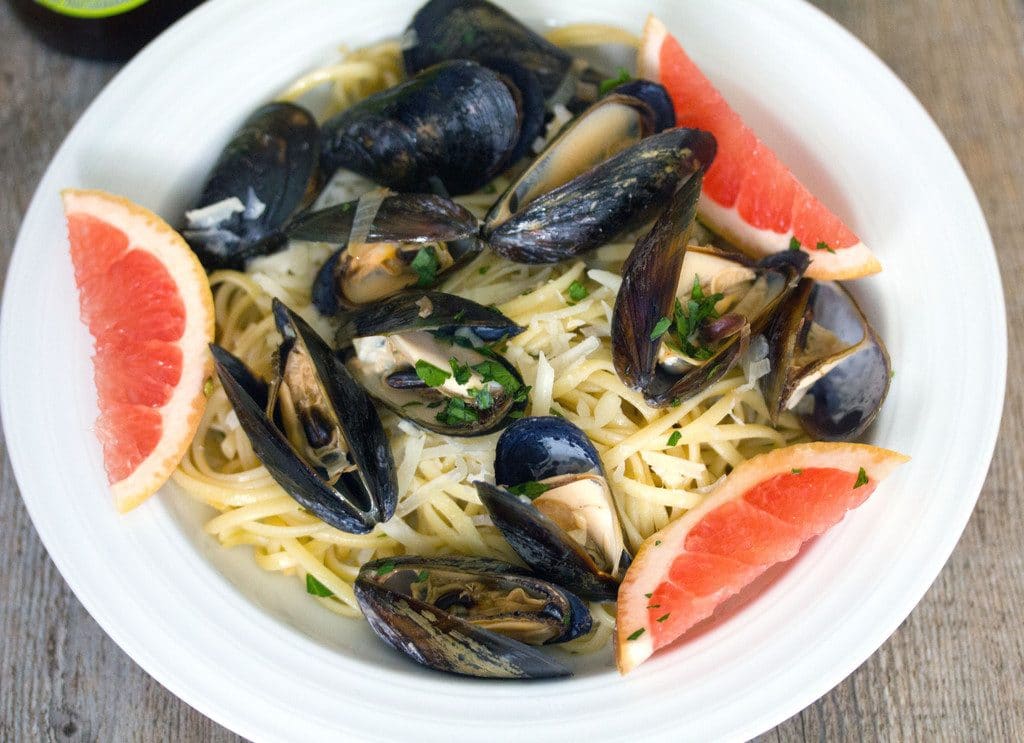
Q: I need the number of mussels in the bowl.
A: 11